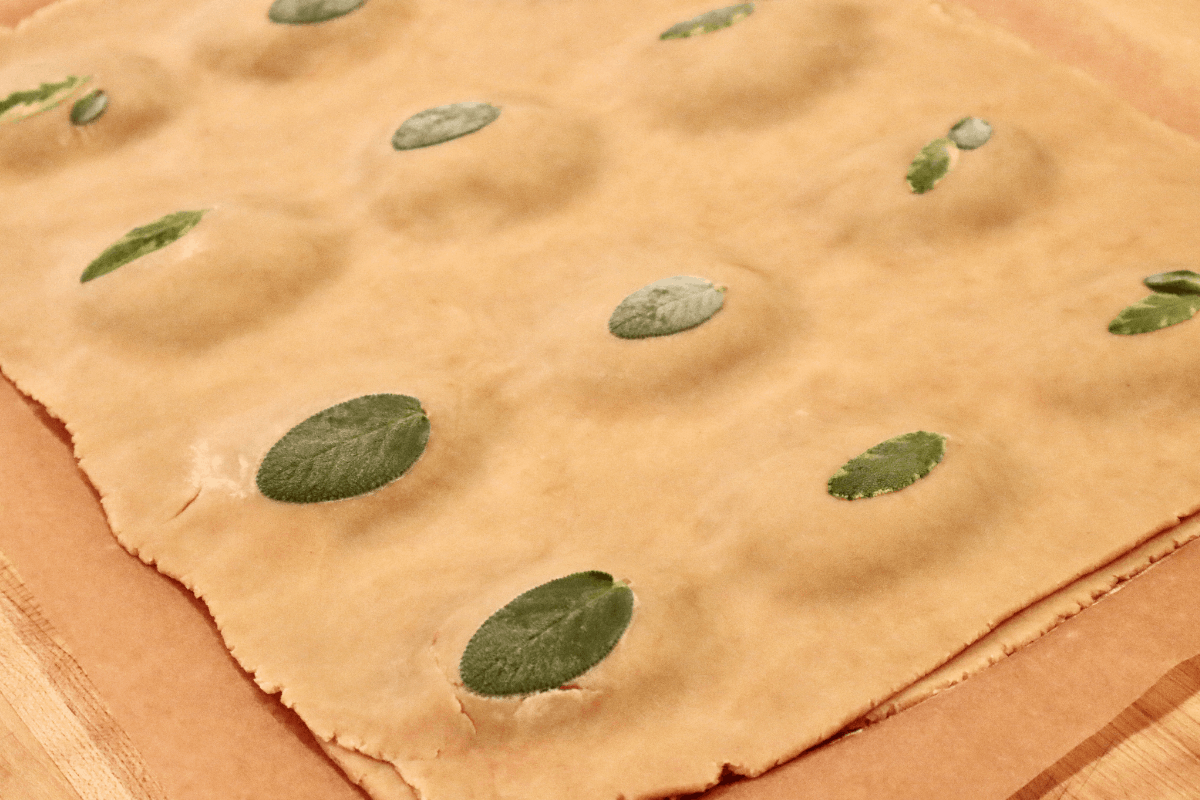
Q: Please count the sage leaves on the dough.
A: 14